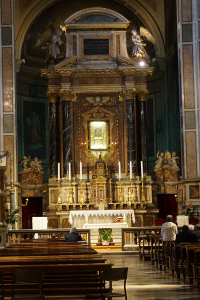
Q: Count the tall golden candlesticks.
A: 6